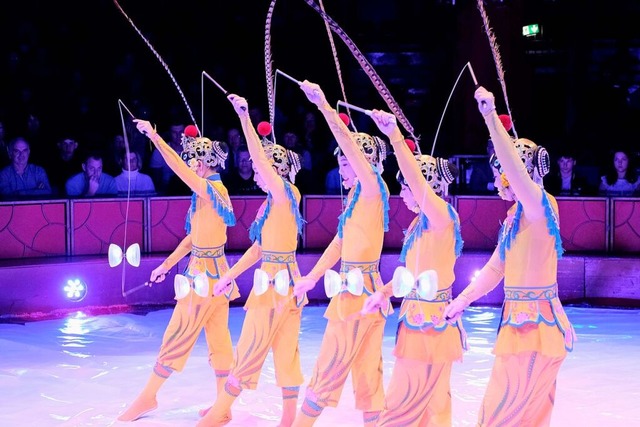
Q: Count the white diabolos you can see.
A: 5